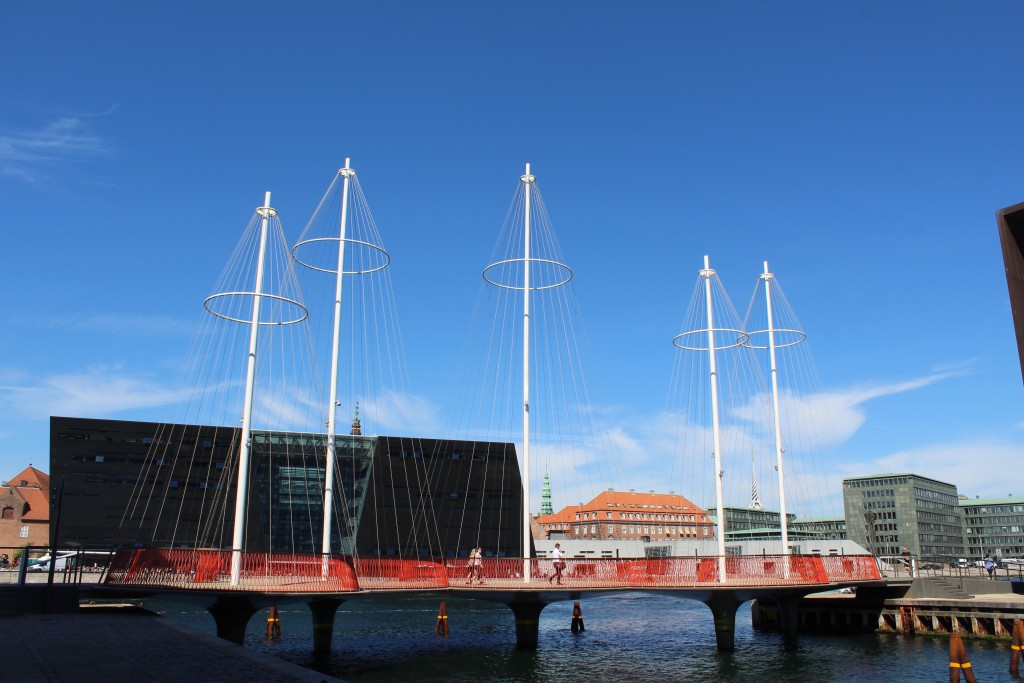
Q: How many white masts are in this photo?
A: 5